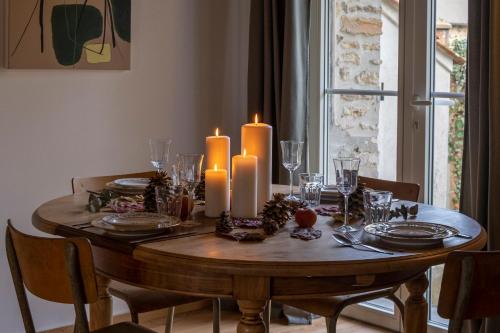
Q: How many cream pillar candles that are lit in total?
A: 4